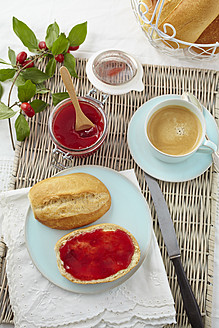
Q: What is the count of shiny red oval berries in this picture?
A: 6